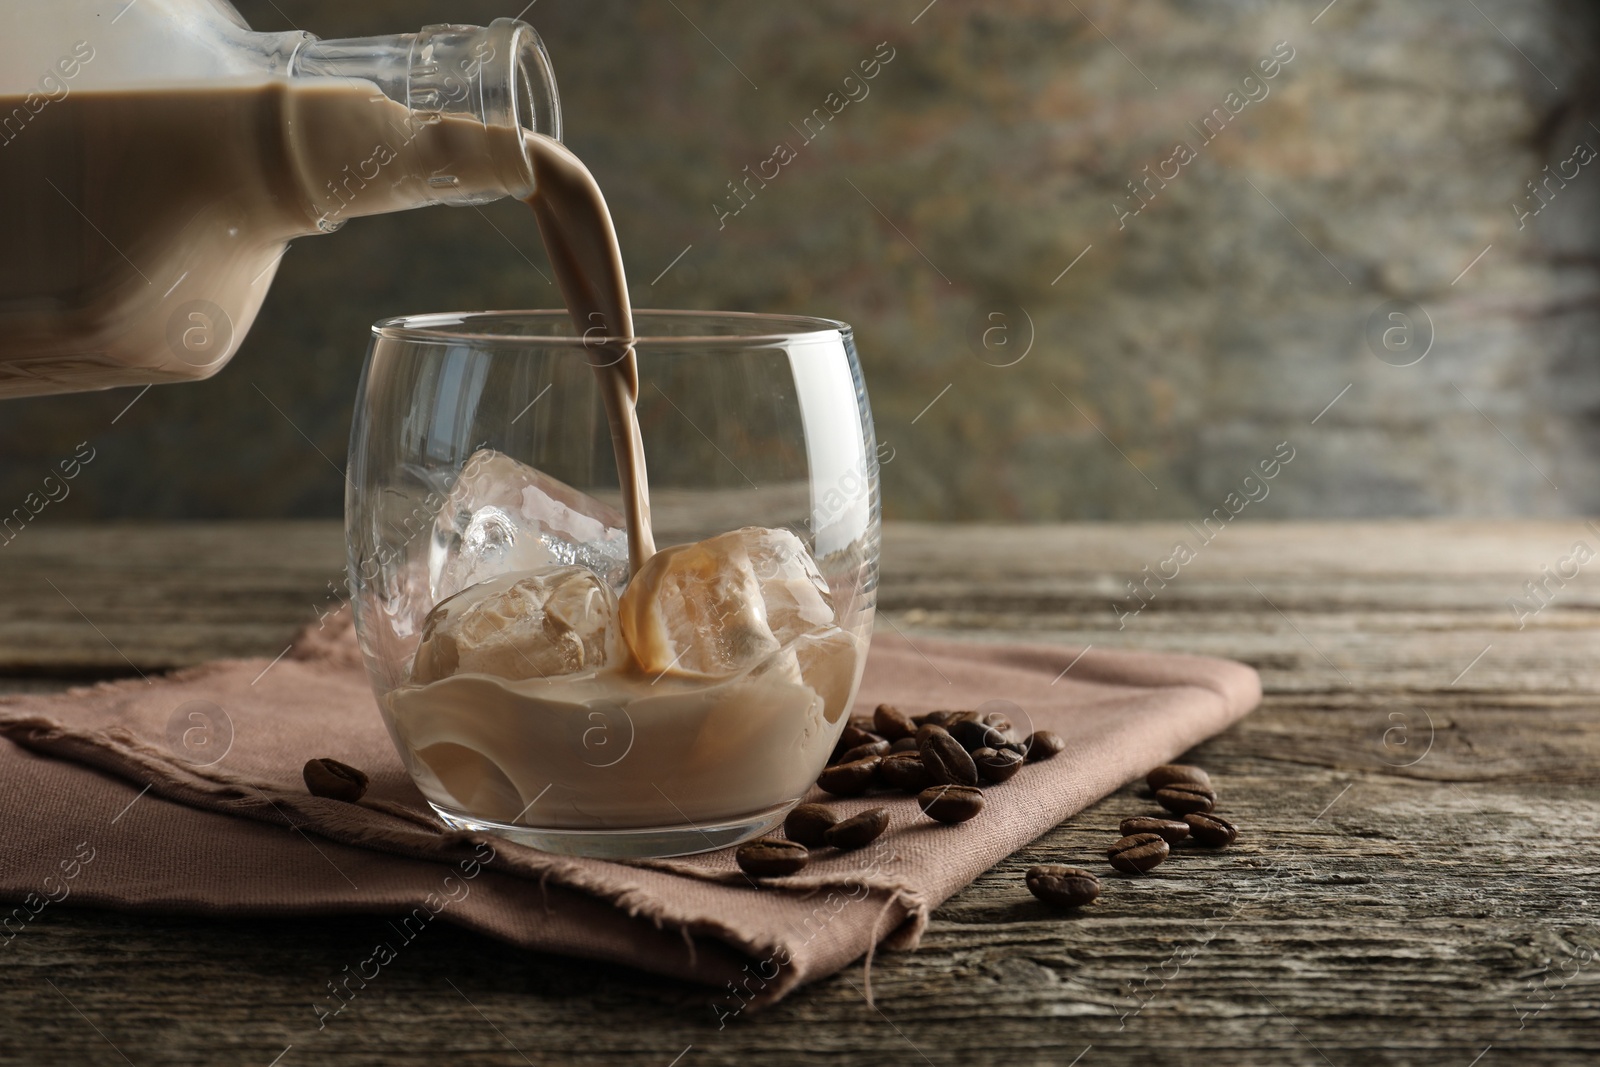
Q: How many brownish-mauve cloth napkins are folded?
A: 1